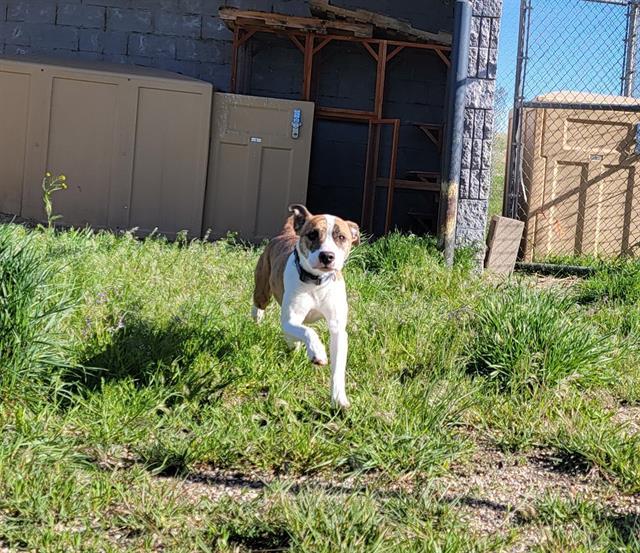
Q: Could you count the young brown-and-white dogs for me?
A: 1